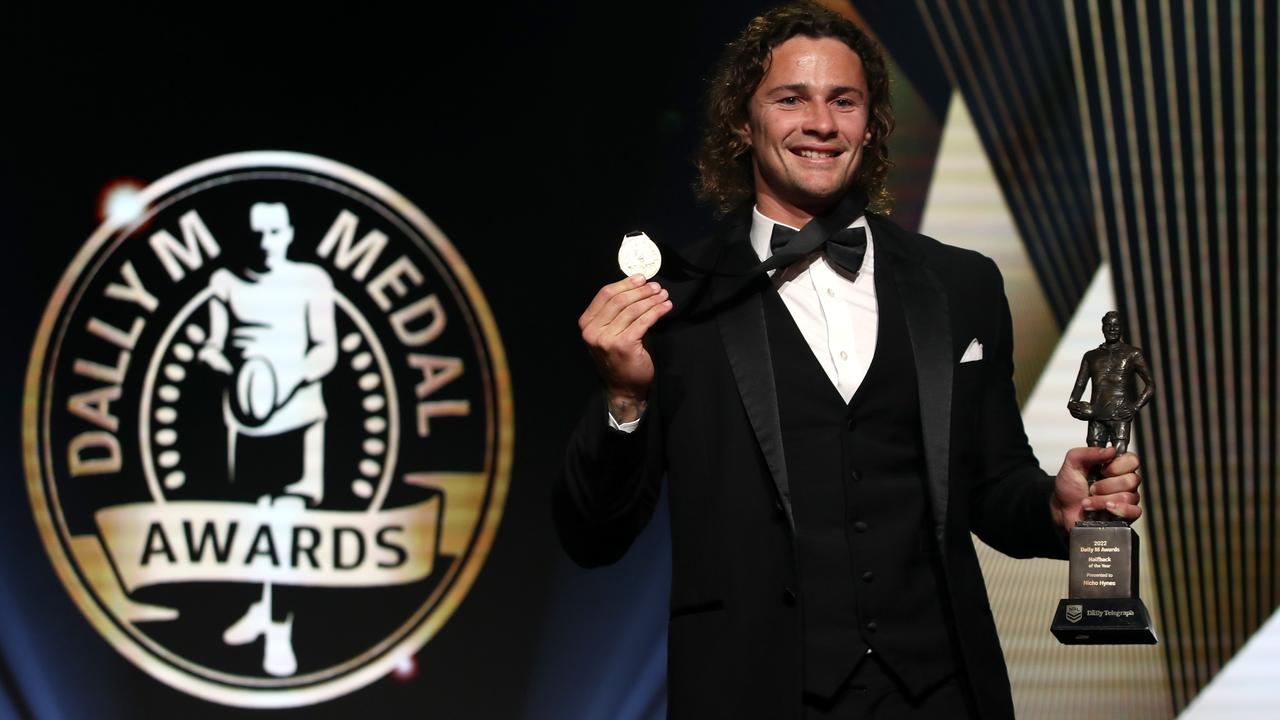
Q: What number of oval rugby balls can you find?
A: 2